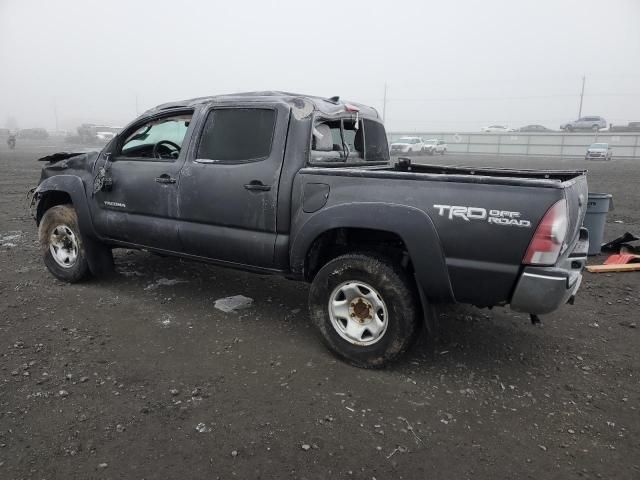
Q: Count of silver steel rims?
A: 2